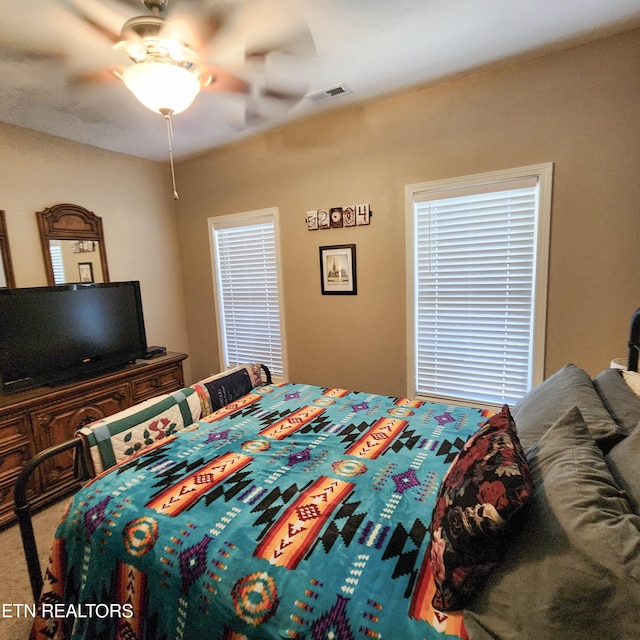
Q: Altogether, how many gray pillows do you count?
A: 4